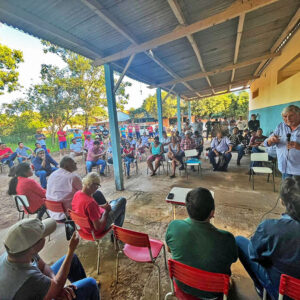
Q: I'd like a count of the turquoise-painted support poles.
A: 4